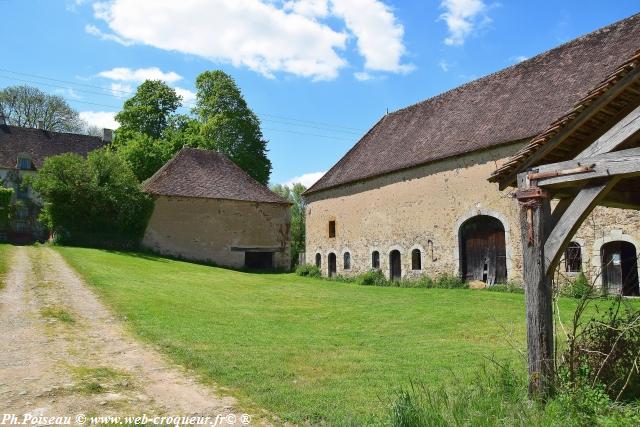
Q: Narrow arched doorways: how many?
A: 2